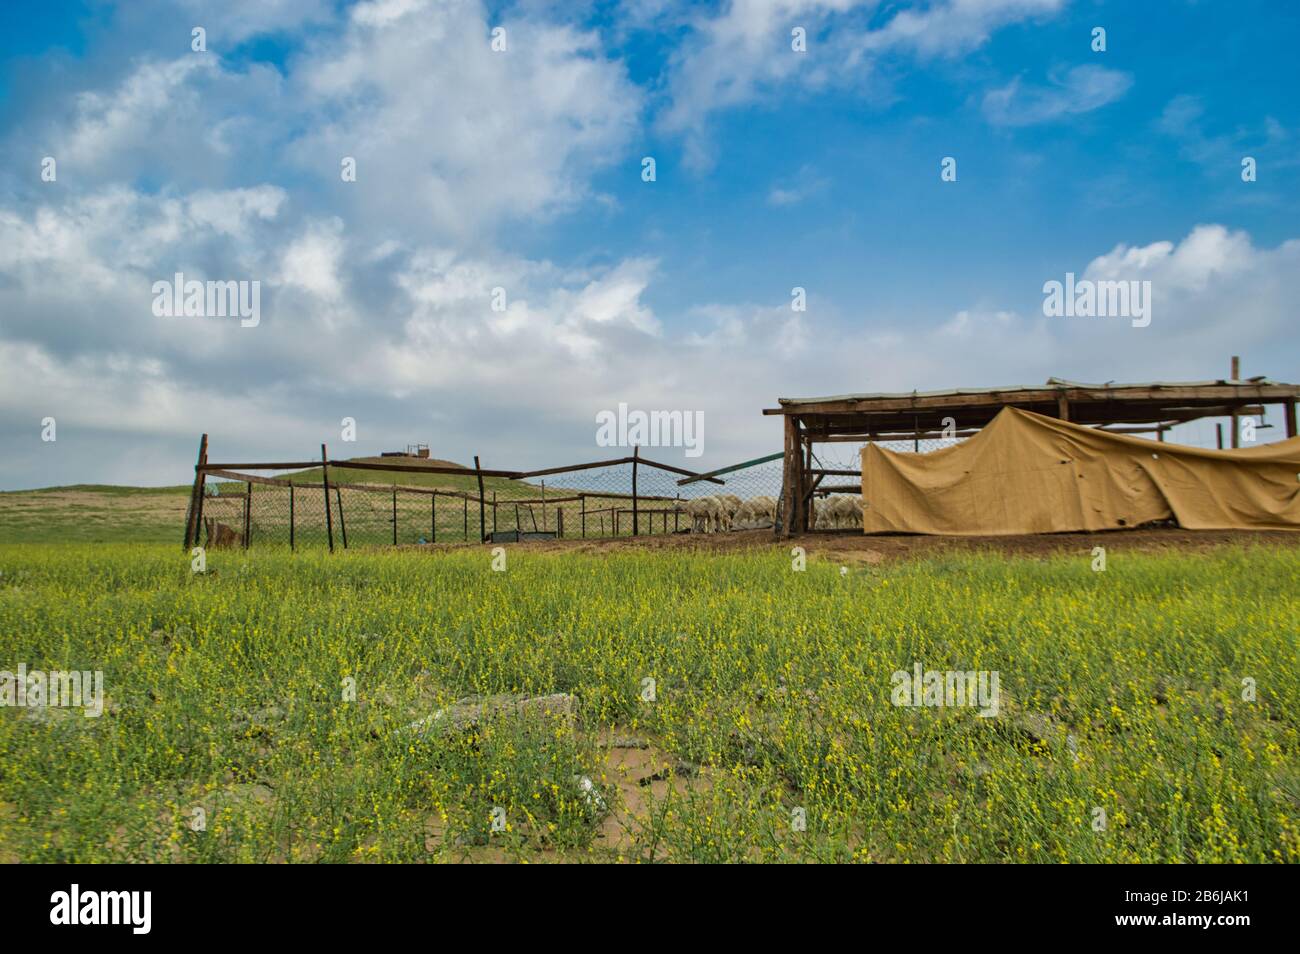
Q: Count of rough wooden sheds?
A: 1